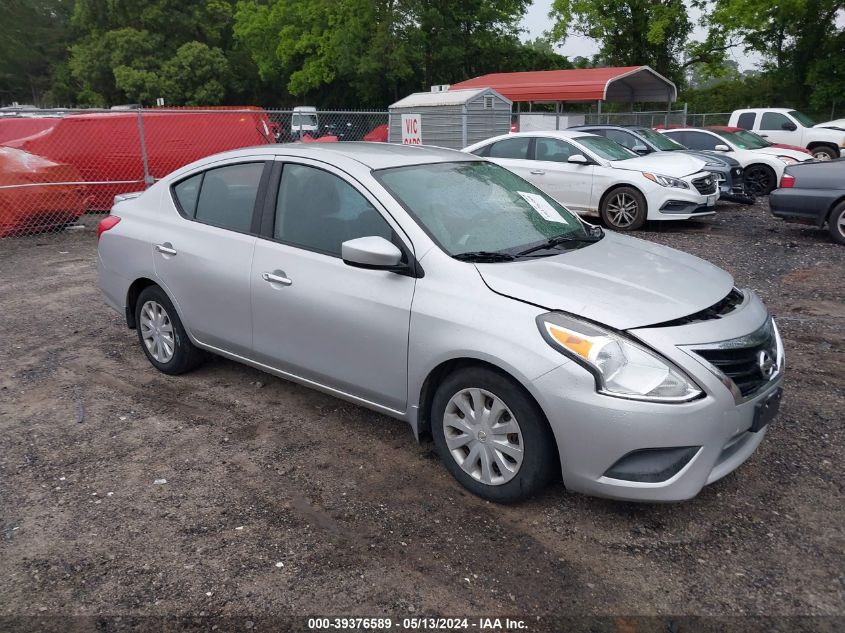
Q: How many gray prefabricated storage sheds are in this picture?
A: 1